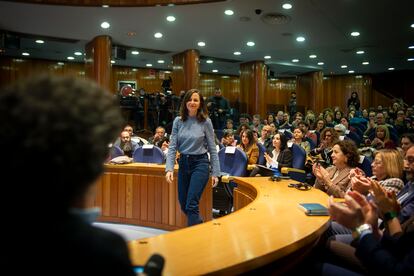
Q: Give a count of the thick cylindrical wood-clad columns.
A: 4